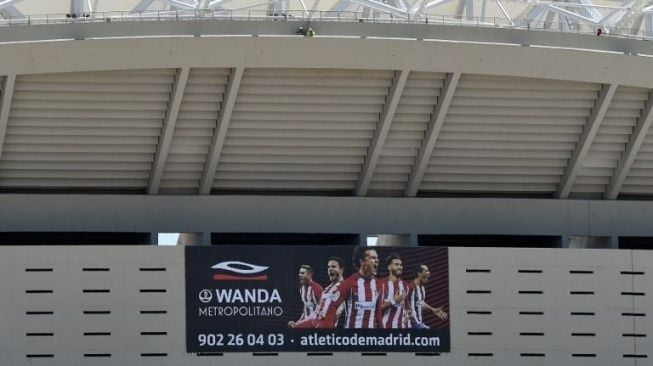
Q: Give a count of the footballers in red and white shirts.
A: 5